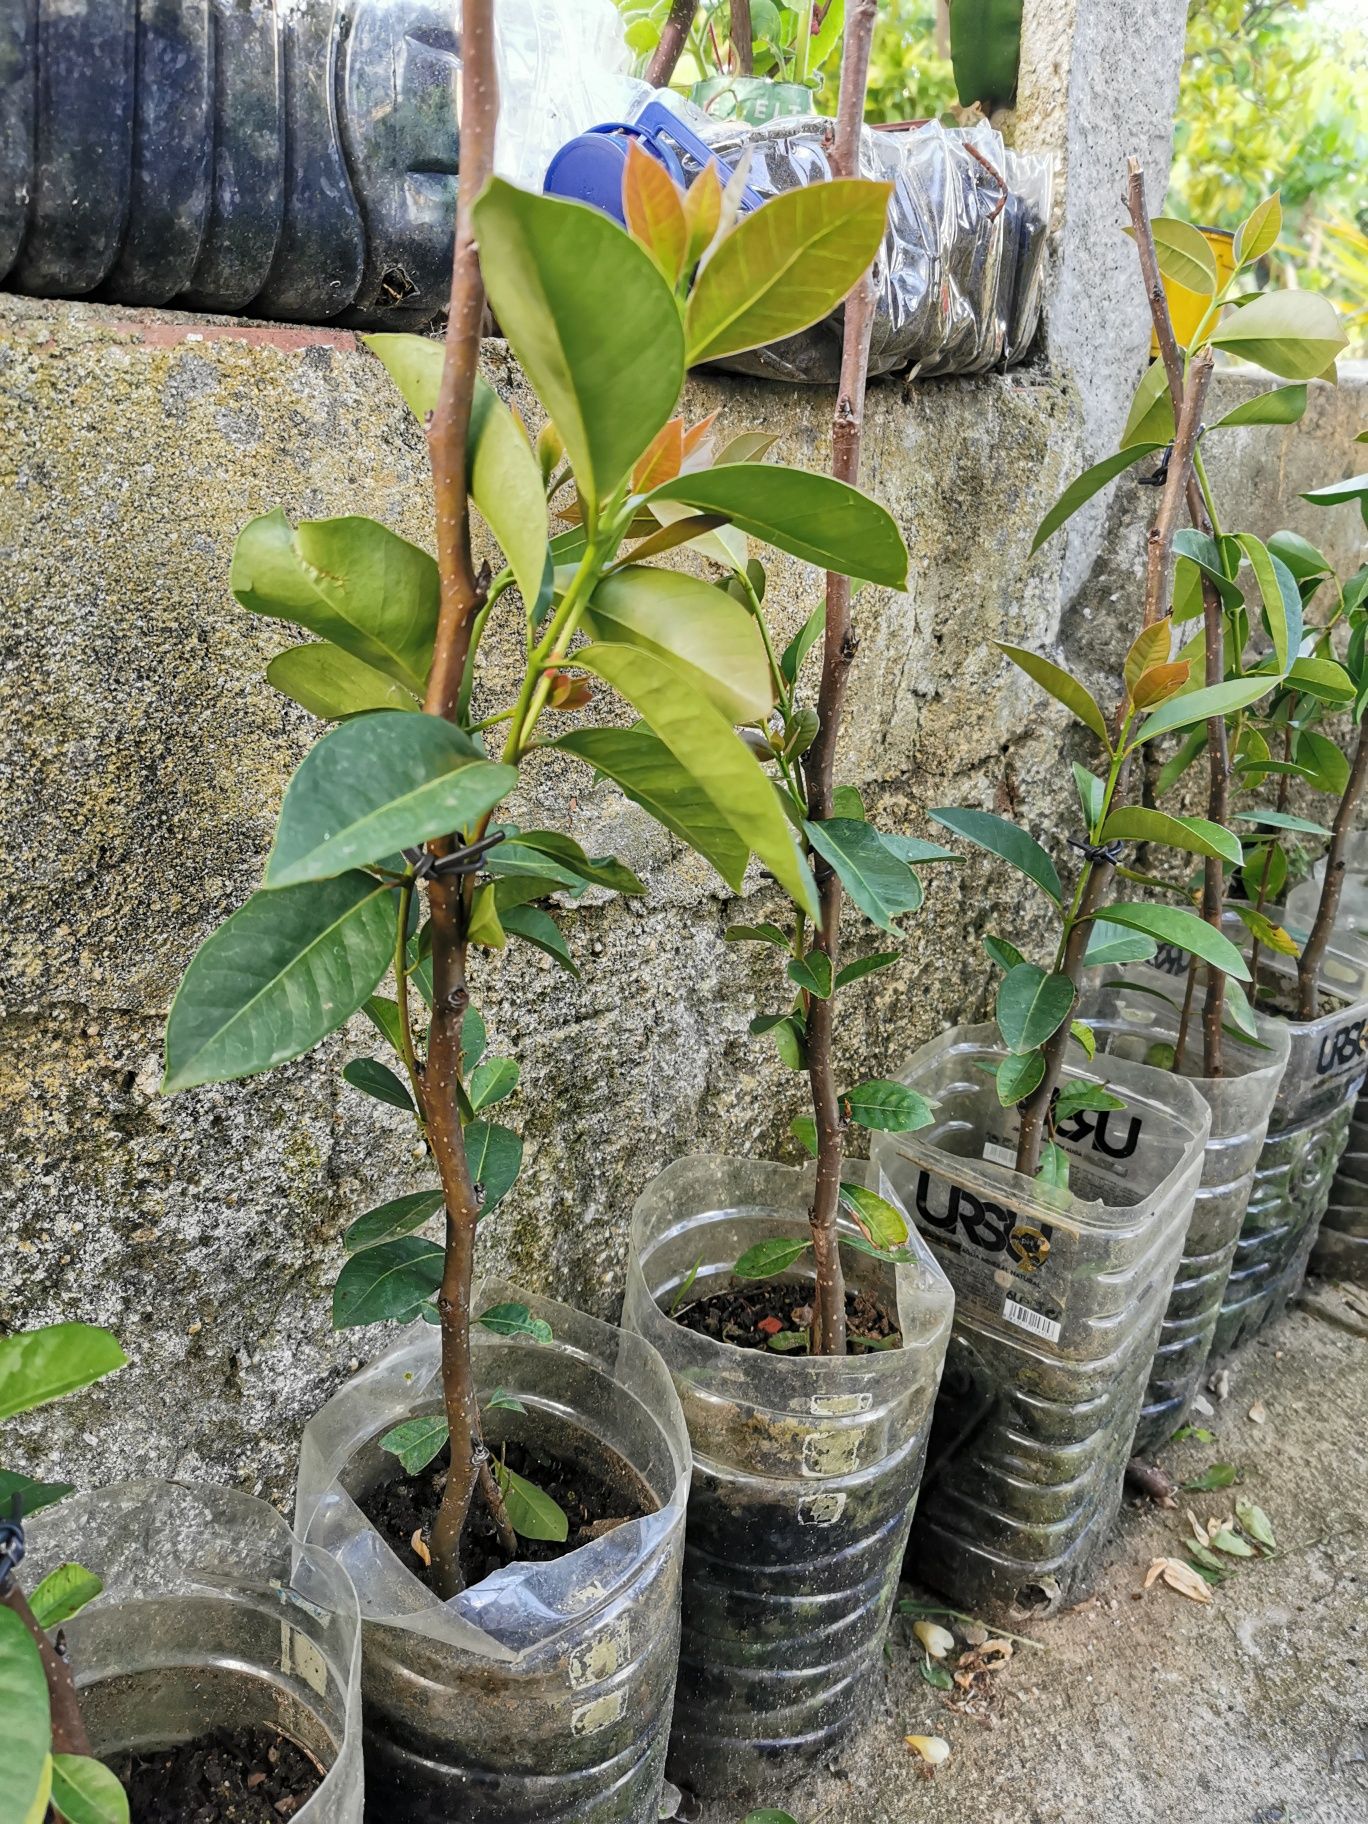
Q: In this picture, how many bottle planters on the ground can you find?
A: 7